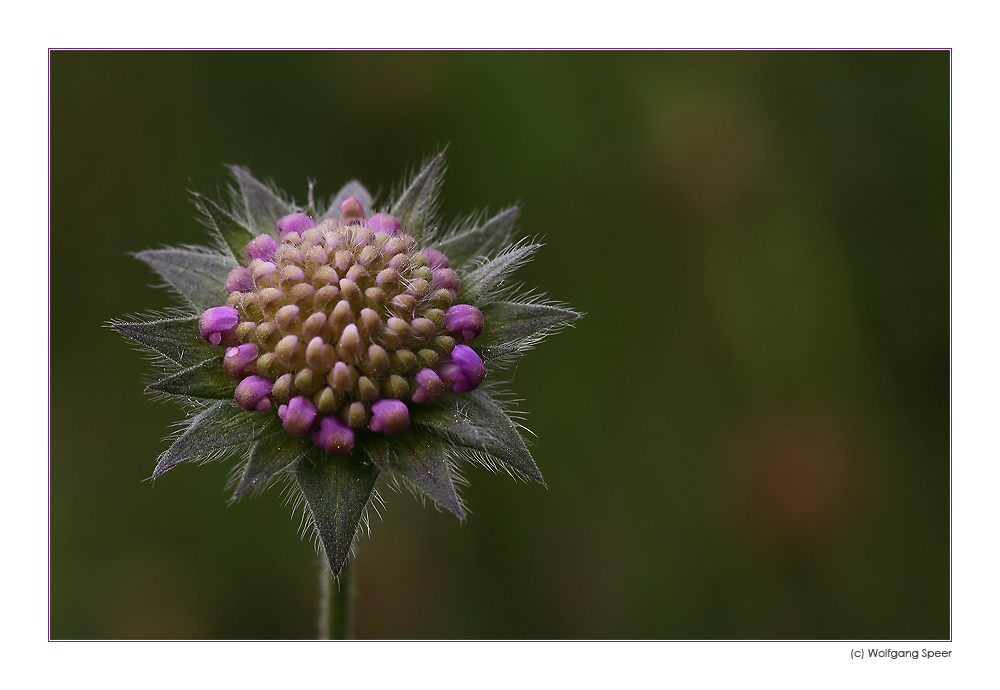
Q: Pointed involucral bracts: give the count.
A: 15